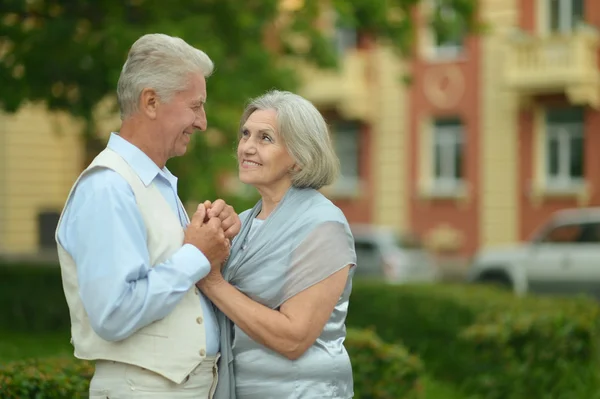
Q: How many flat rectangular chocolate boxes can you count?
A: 0